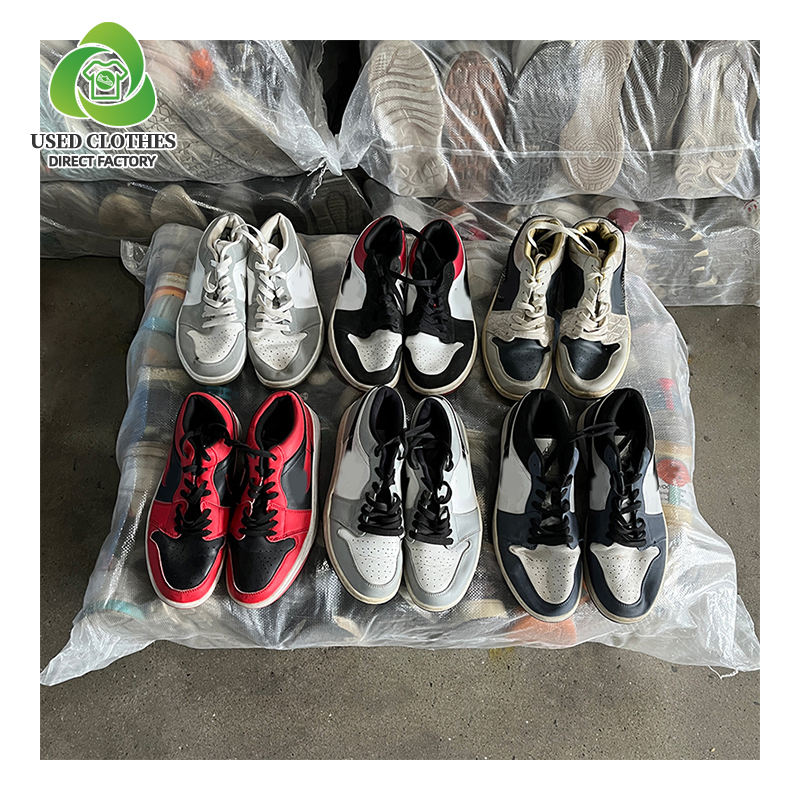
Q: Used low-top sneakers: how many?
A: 12